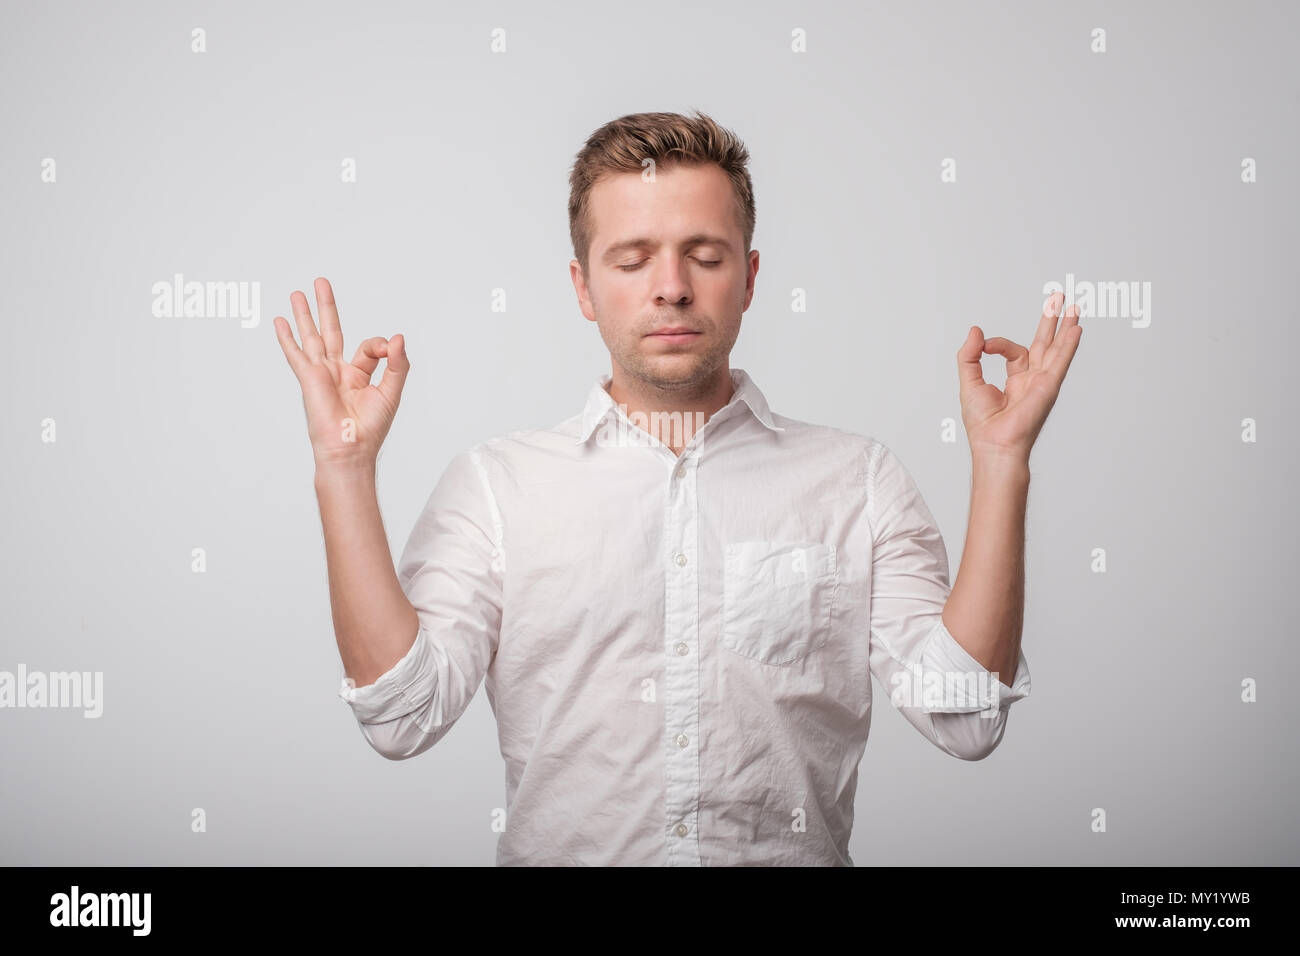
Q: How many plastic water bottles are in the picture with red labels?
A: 0